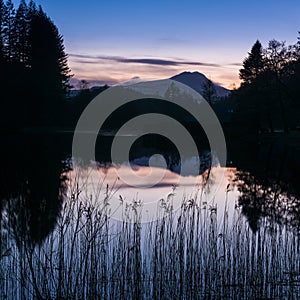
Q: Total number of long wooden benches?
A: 0